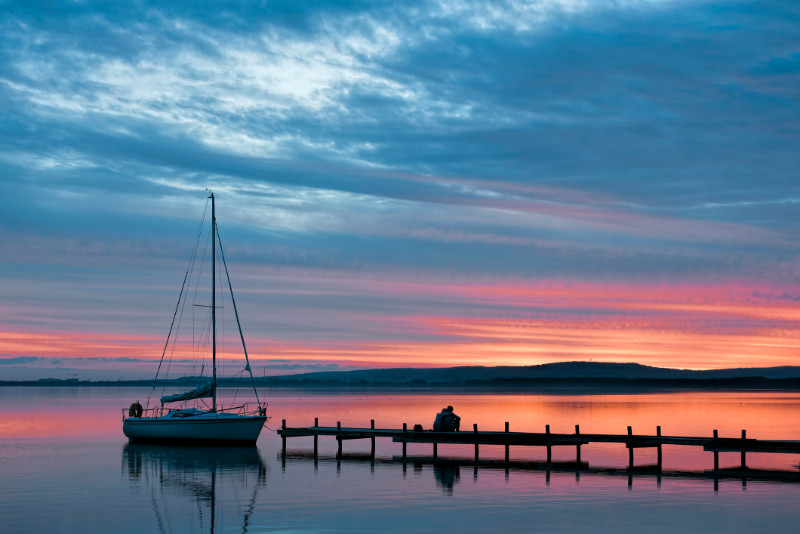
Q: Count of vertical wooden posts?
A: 14